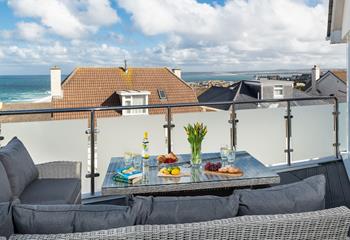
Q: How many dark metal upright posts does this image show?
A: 5